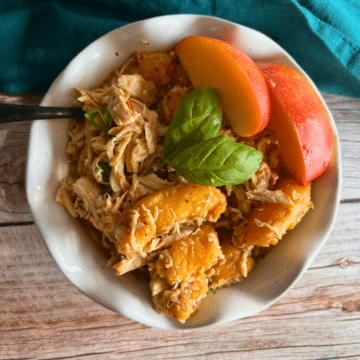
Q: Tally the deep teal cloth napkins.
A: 1